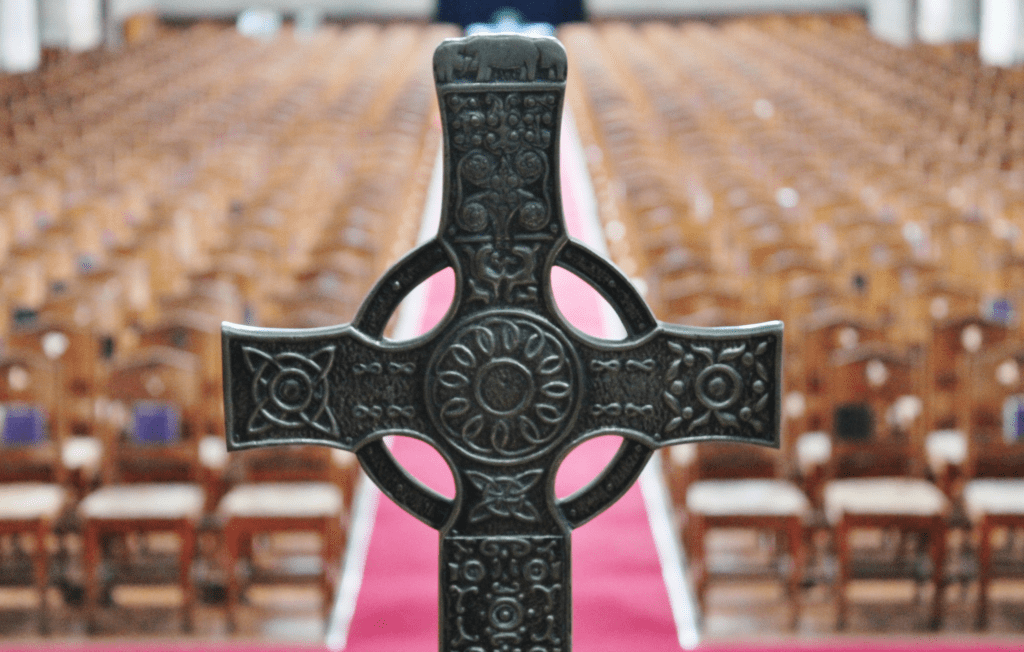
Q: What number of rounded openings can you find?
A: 4